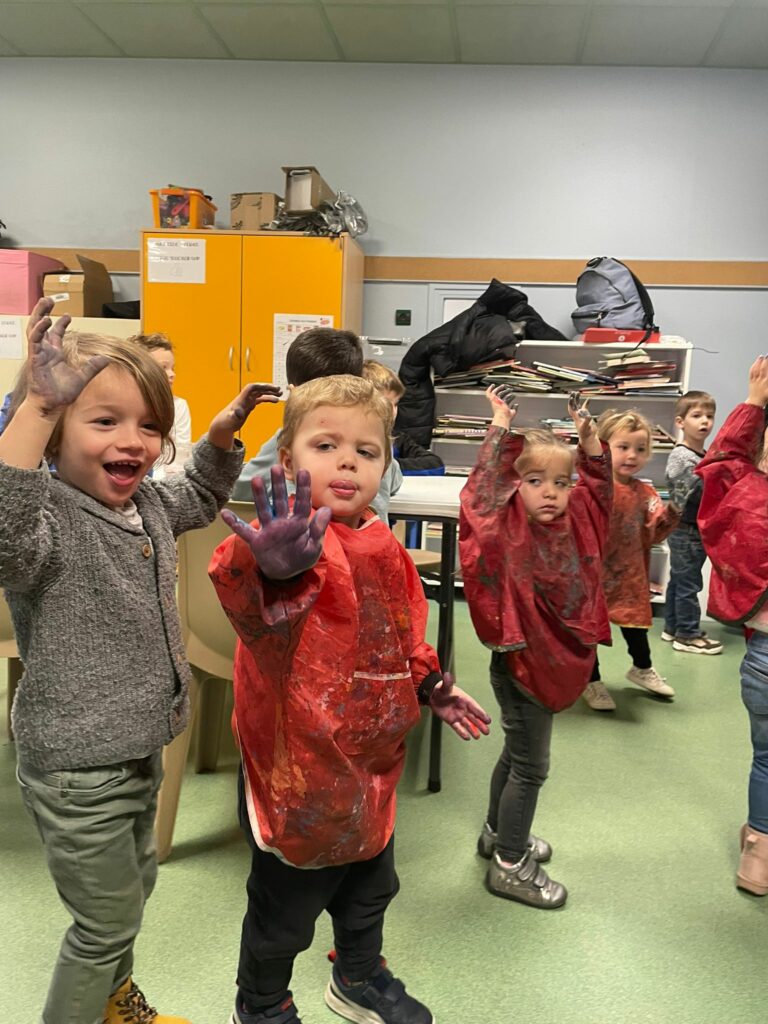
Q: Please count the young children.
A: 9